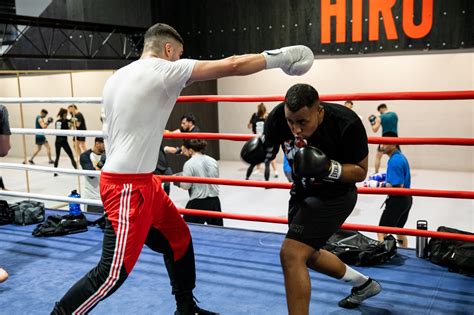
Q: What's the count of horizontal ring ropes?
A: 4